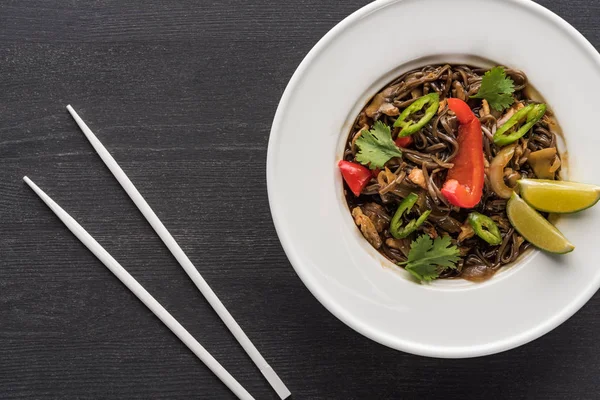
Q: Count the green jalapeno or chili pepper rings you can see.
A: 4